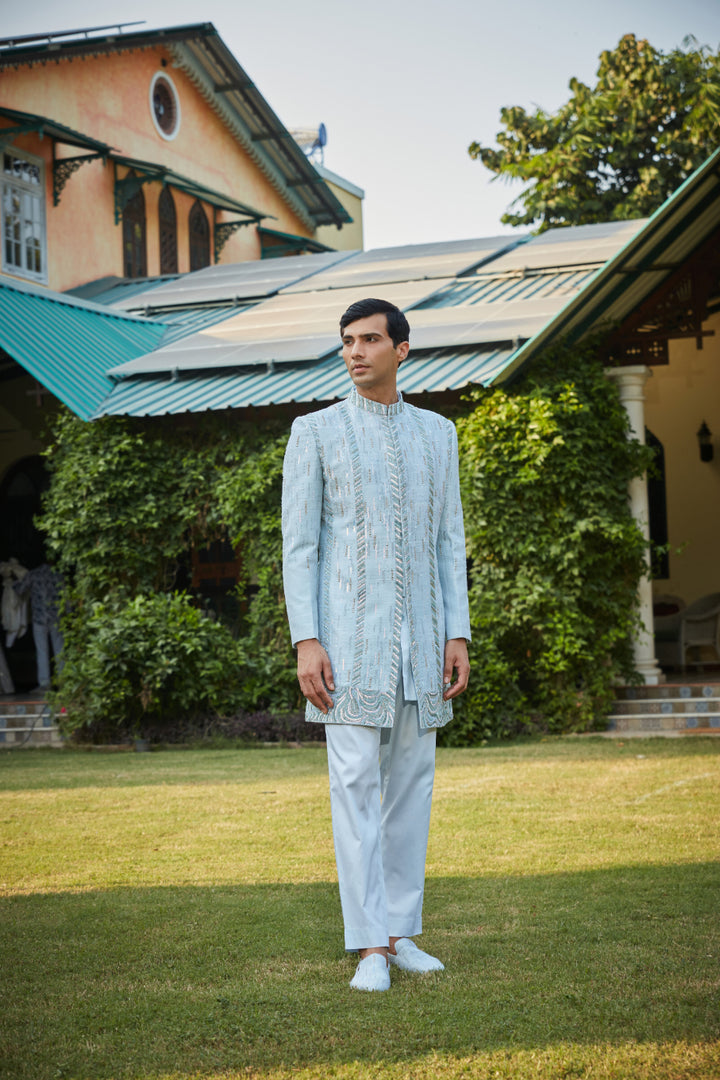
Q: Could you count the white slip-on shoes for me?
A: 2